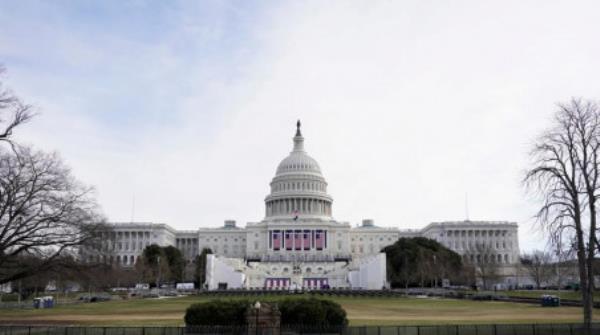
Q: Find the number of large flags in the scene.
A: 5